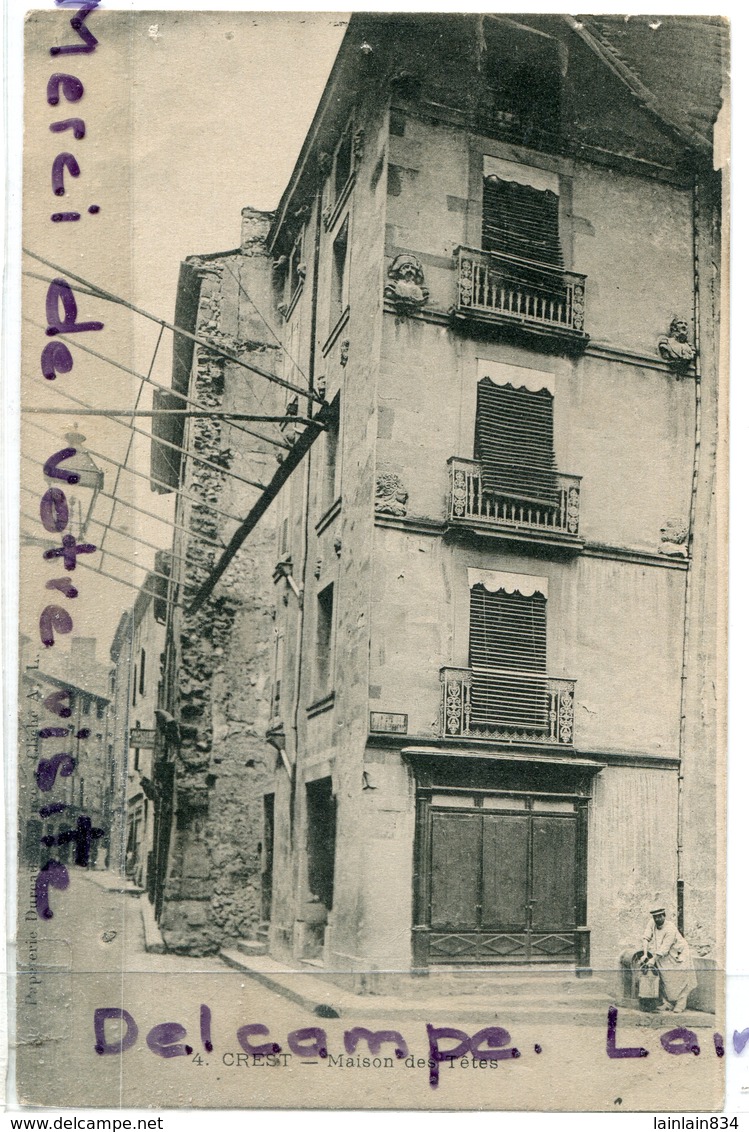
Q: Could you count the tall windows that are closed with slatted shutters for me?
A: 3